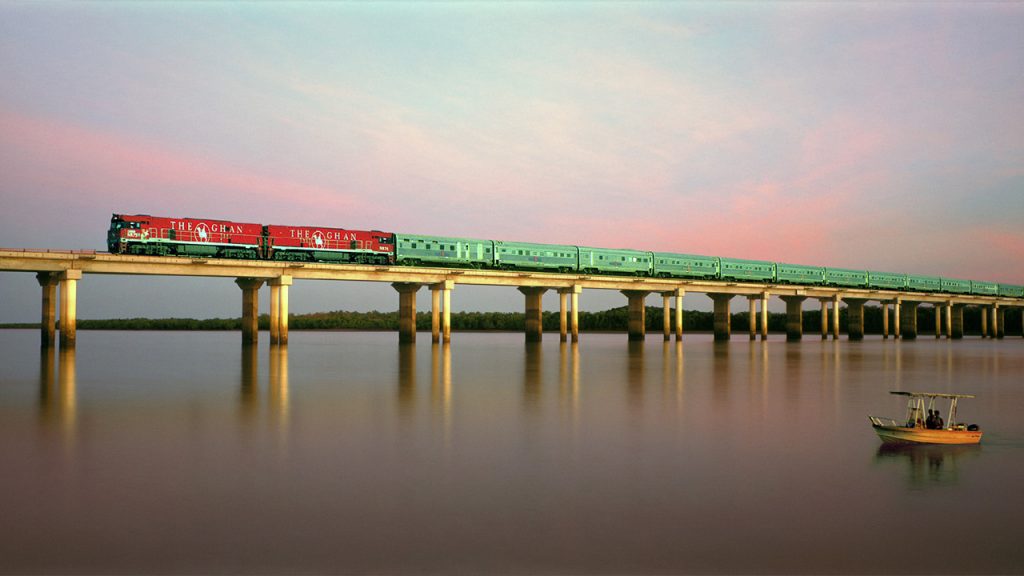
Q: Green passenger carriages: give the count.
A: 12